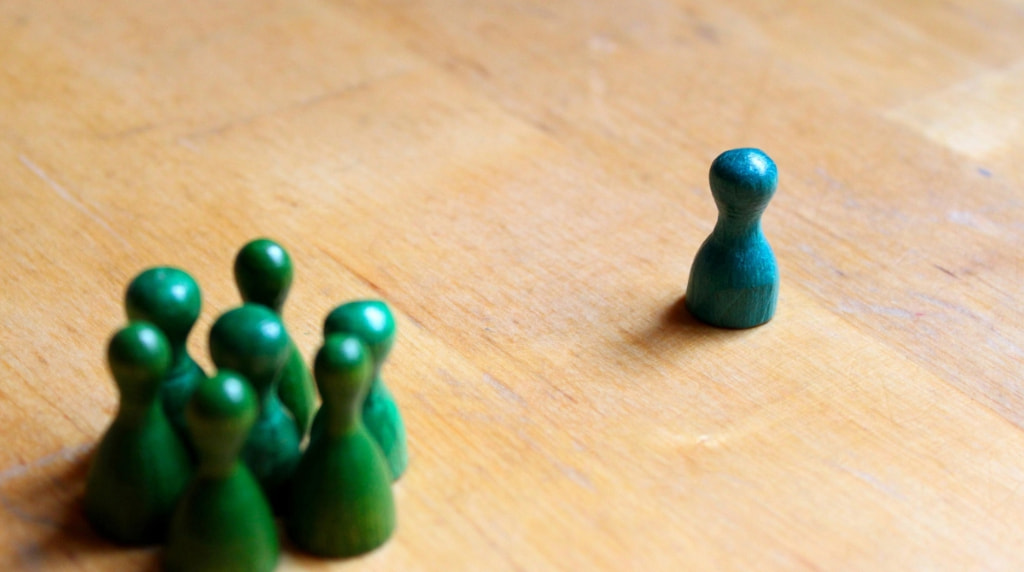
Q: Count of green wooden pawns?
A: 7